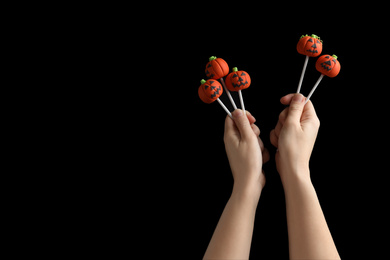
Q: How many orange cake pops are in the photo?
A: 5